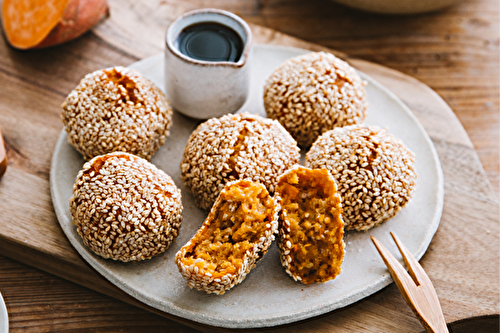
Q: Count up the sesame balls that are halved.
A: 1